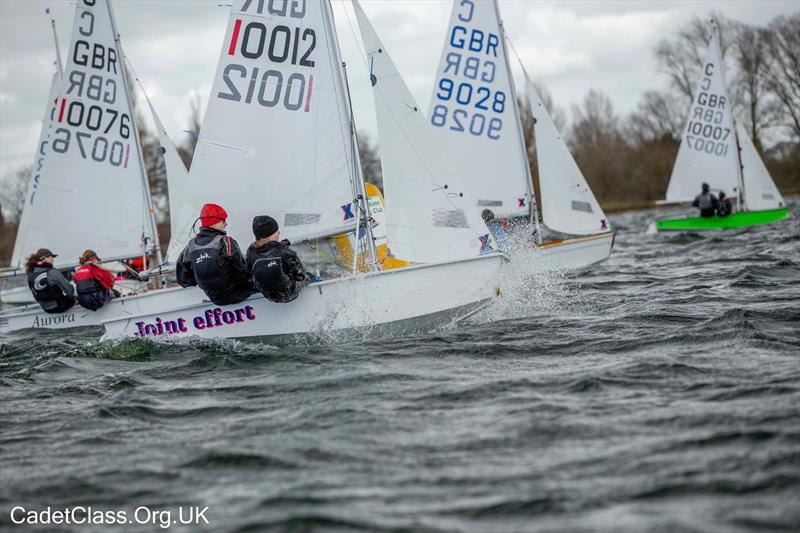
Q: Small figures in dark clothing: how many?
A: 2